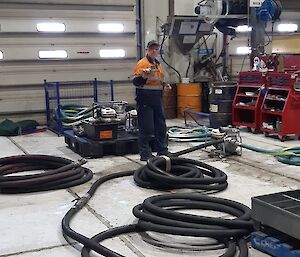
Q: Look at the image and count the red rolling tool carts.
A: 2